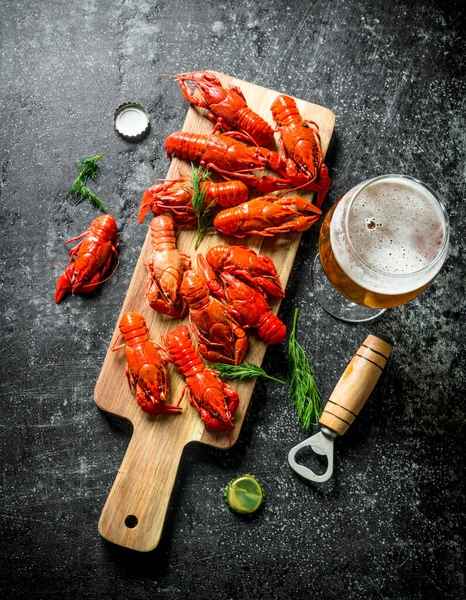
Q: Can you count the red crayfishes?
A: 12